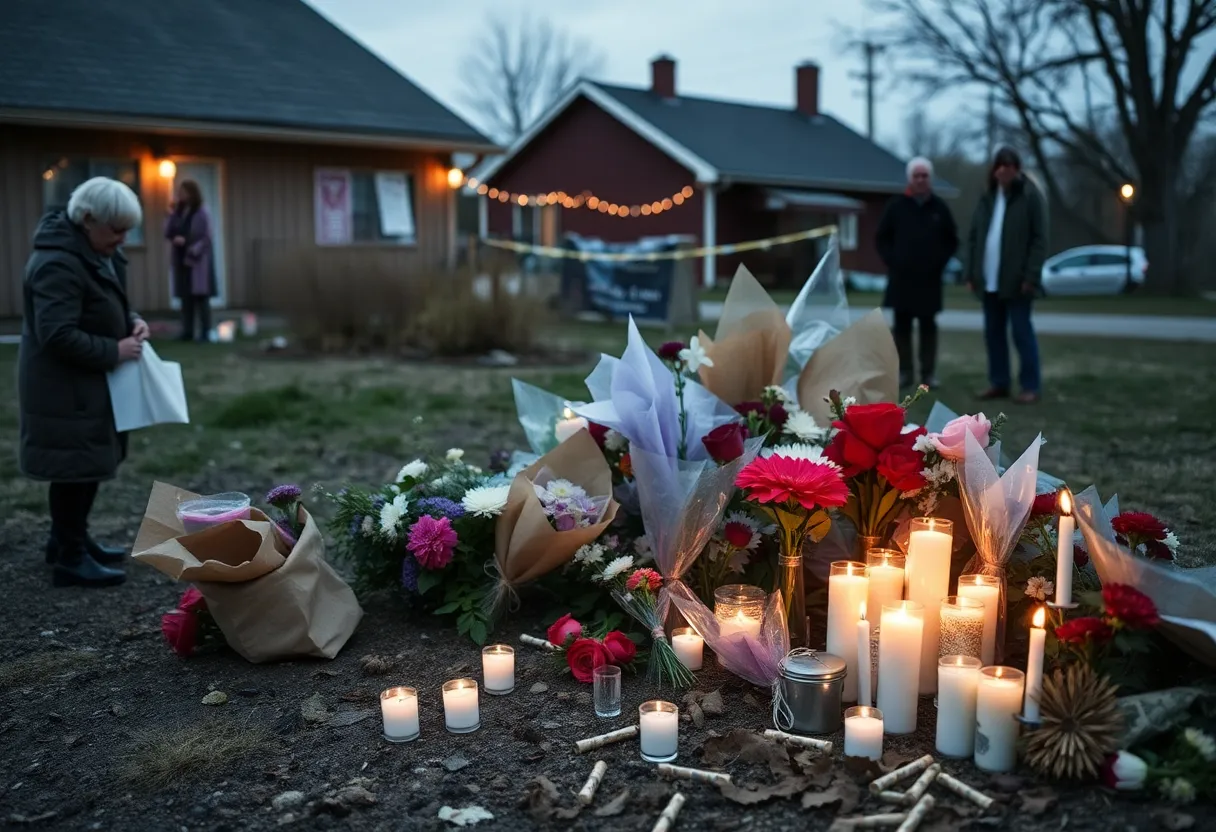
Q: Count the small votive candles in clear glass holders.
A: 6